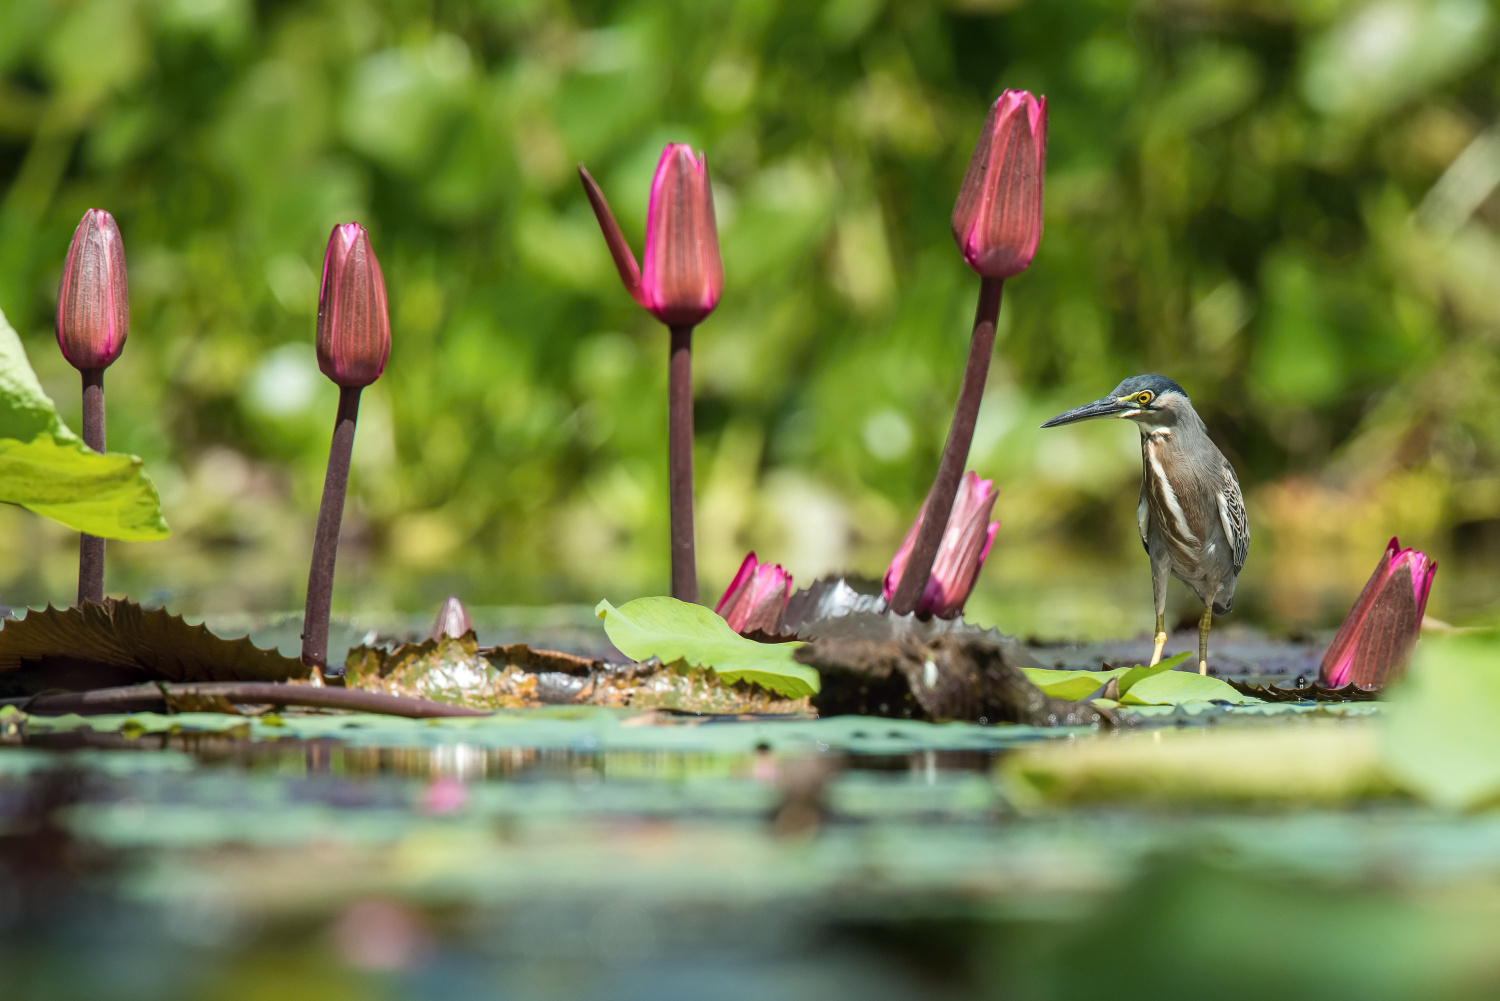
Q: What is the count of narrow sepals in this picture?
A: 1